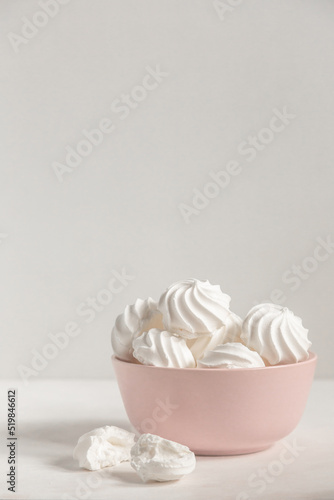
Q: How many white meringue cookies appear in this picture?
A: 8